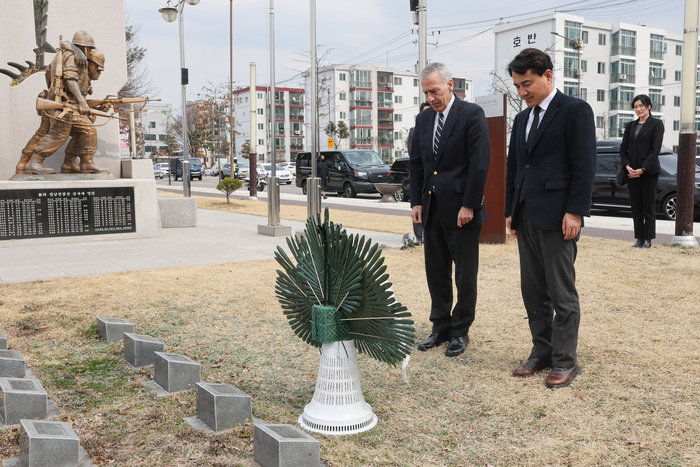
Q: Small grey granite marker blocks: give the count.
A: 9